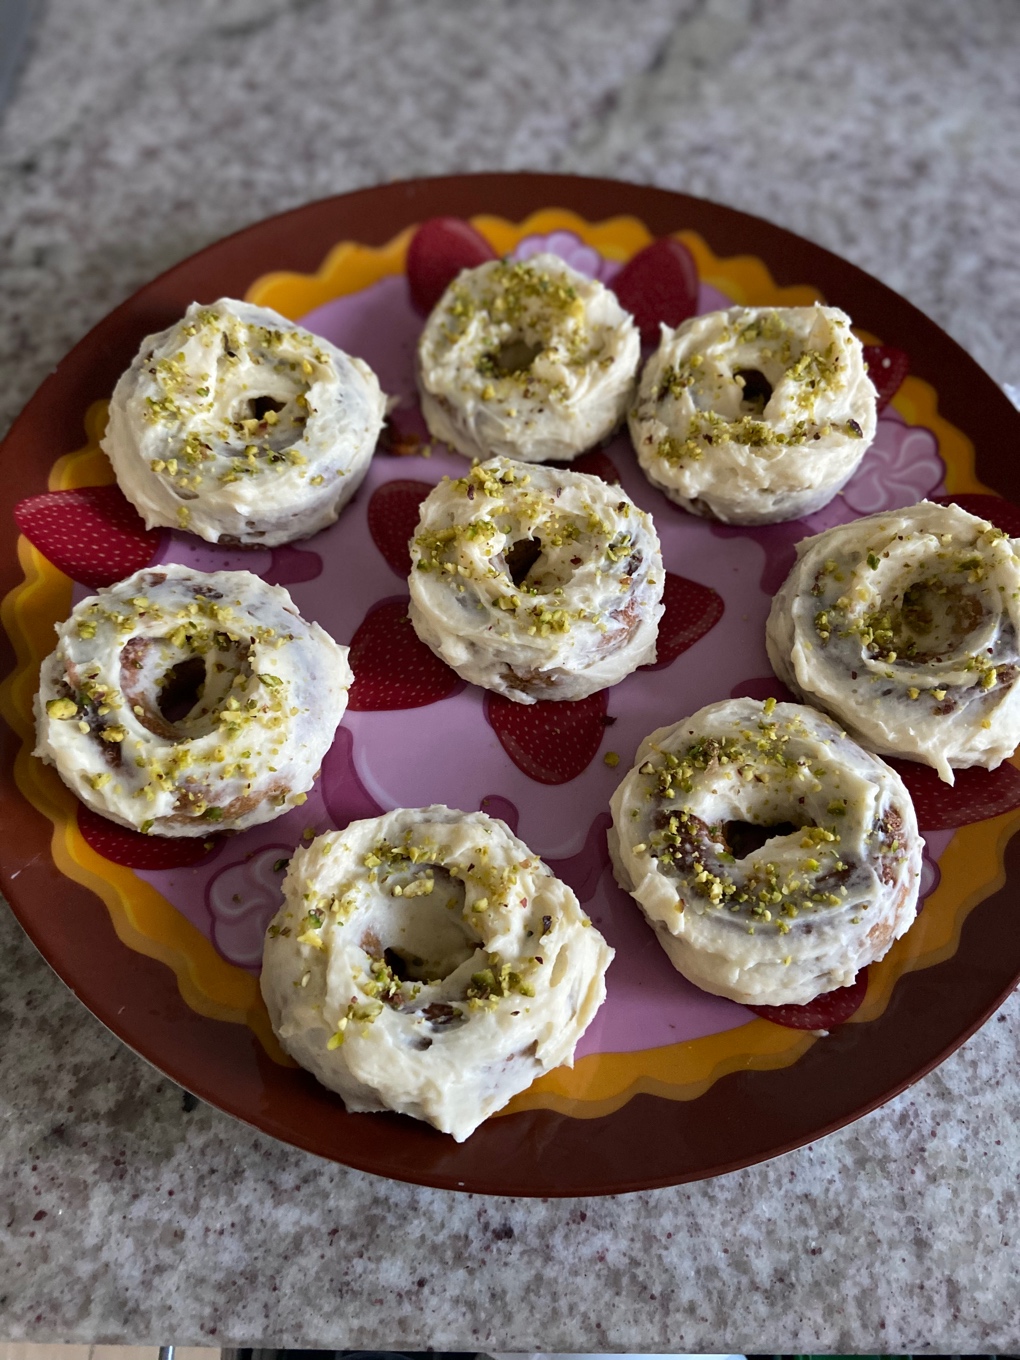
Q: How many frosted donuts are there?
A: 8